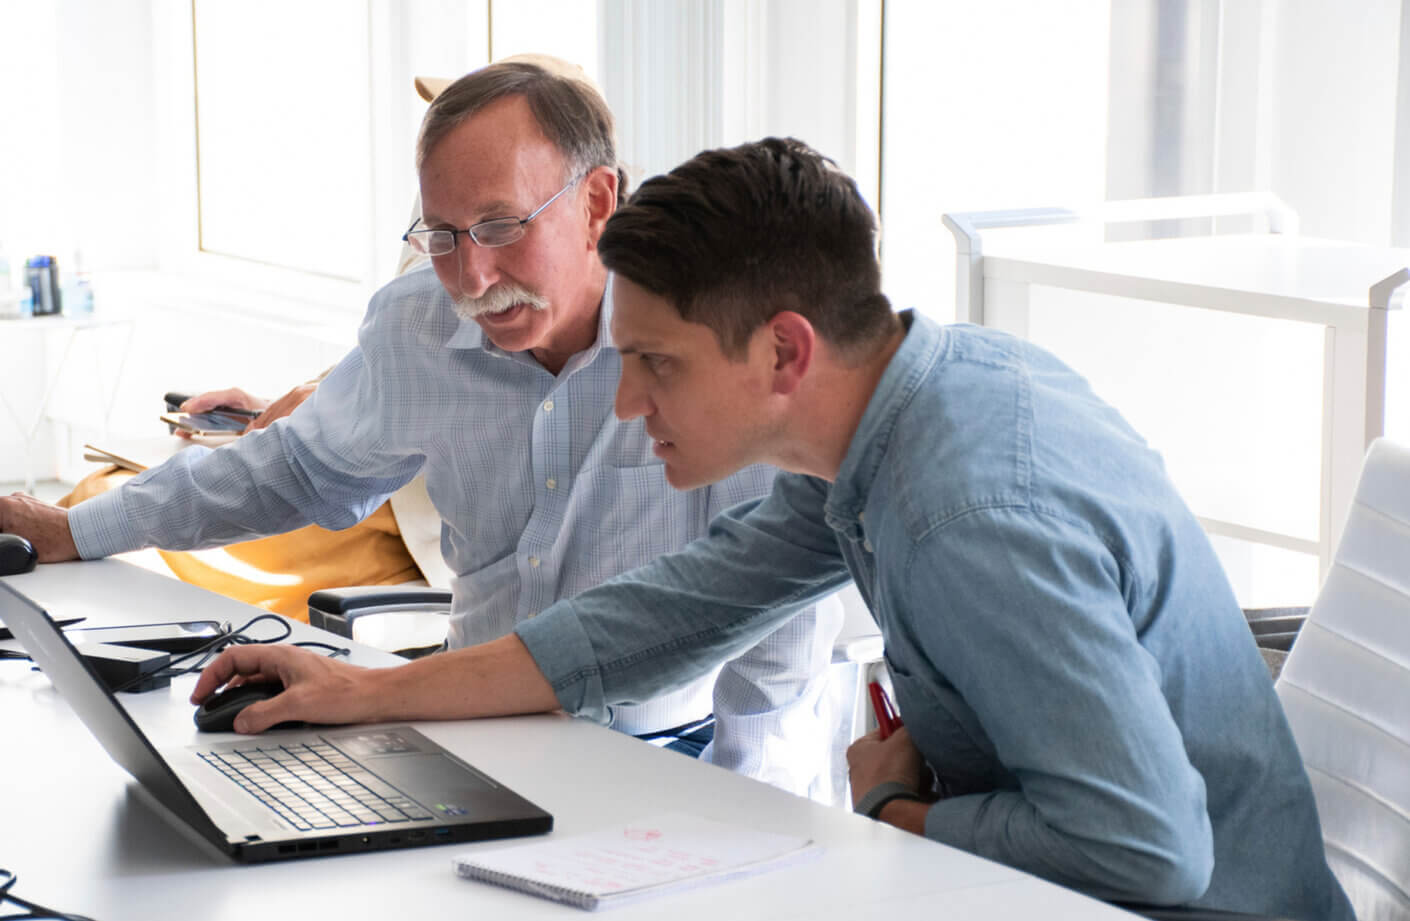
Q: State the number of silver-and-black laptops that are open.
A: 1